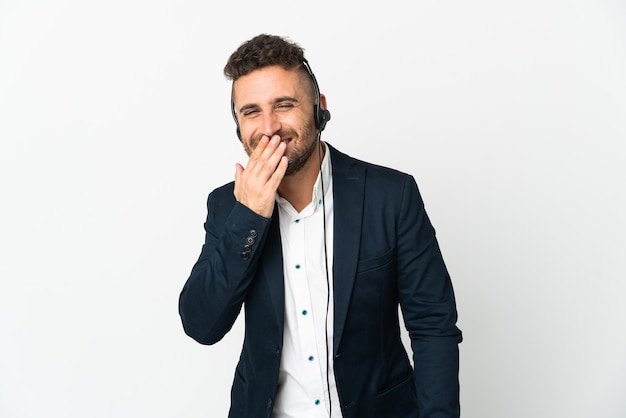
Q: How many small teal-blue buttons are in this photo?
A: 6